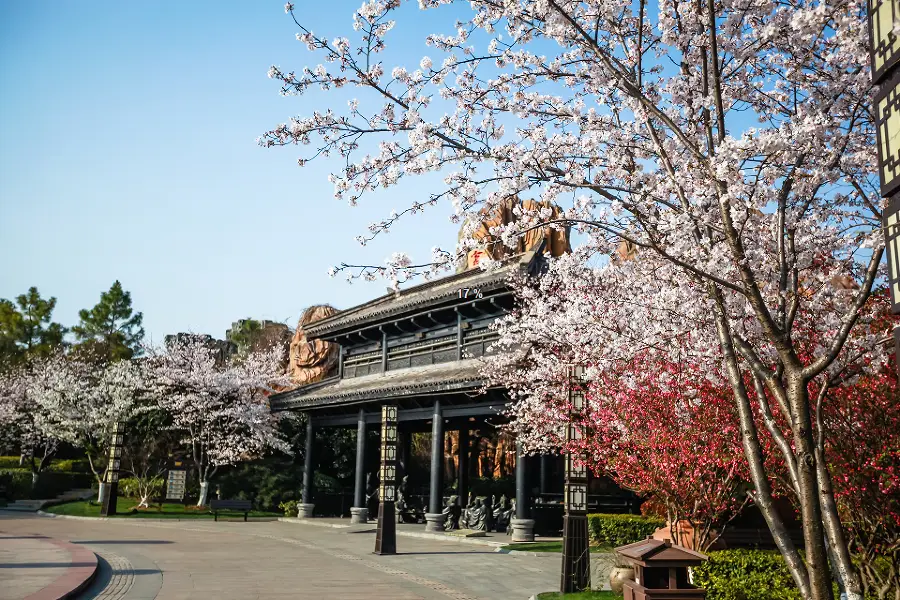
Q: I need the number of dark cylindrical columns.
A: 4